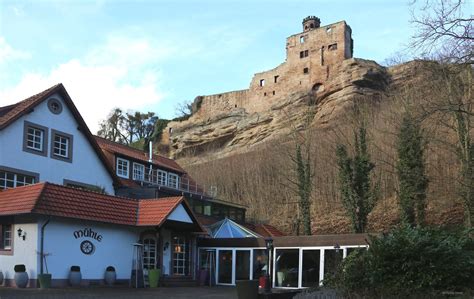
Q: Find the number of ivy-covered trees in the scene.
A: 4